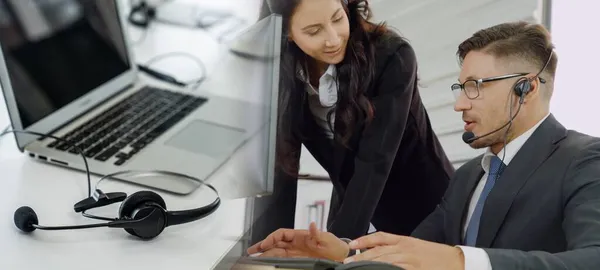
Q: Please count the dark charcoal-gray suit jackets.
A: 1